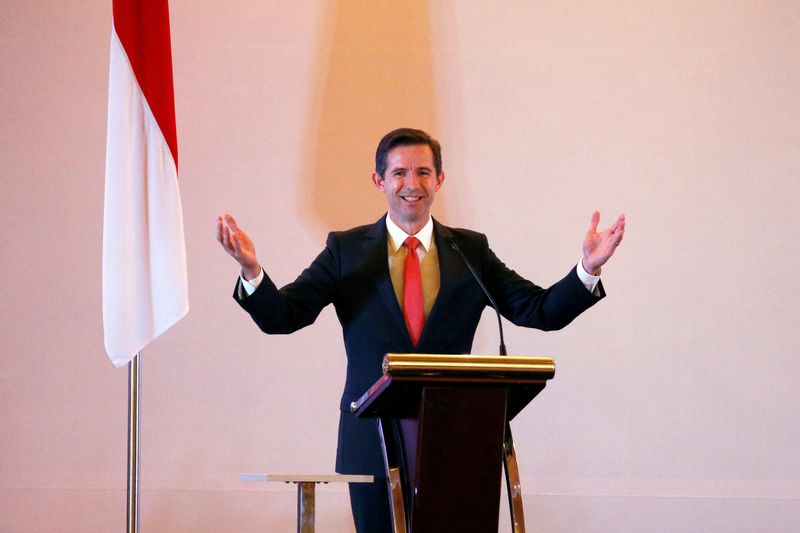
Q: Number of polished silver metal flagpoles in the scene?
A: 1